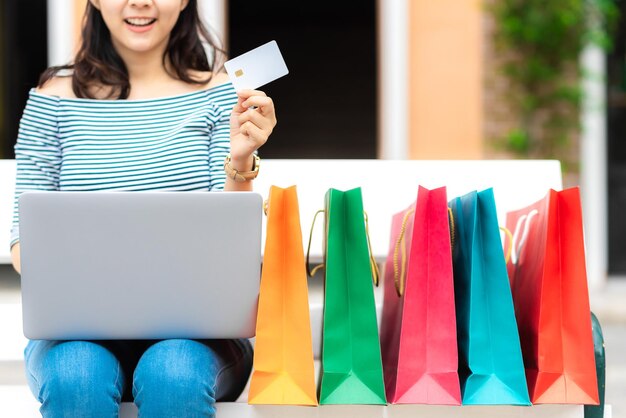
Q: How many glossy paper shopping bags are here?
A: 5